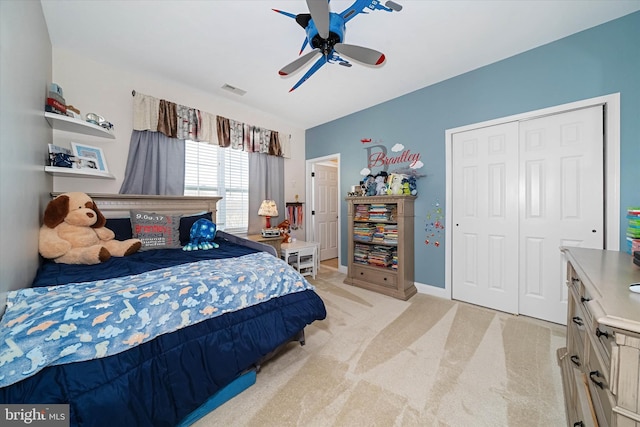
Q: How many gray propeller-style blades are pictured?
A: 3